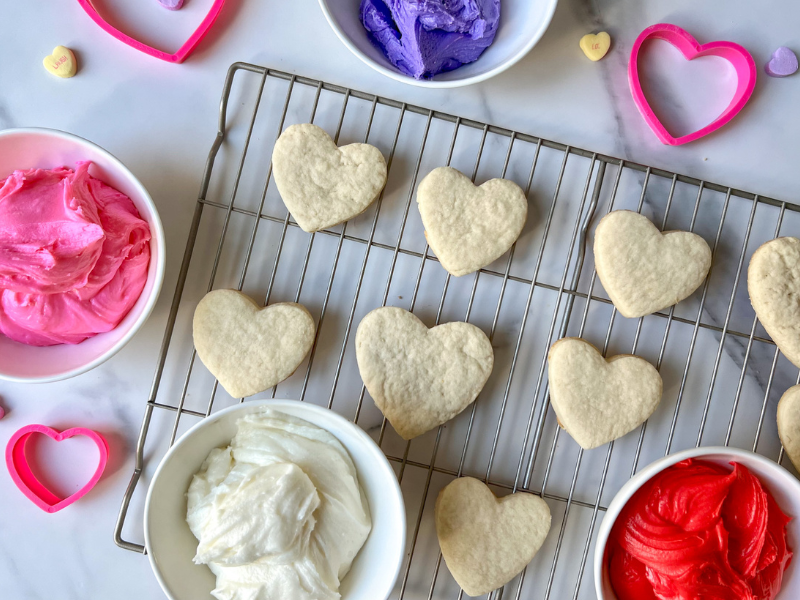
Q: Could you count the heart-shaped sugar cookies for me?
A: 9